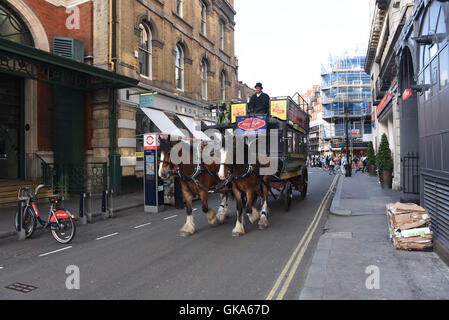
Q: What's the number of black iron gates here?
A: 1